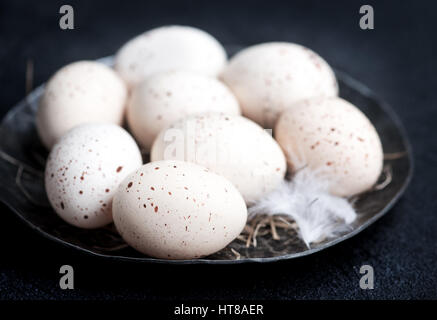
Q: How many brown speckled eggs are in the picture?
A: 8